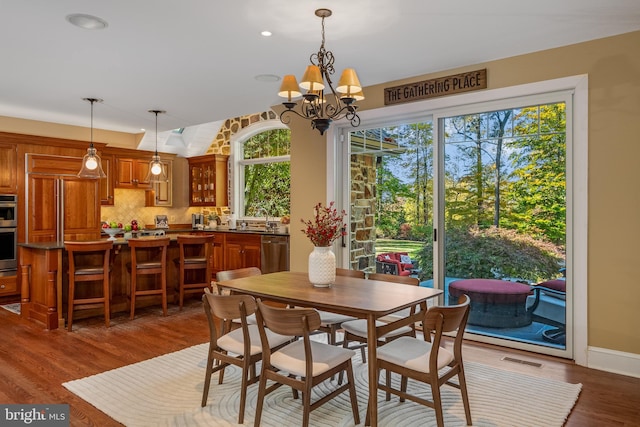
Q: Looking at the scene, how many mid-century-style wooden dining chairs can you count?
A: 6